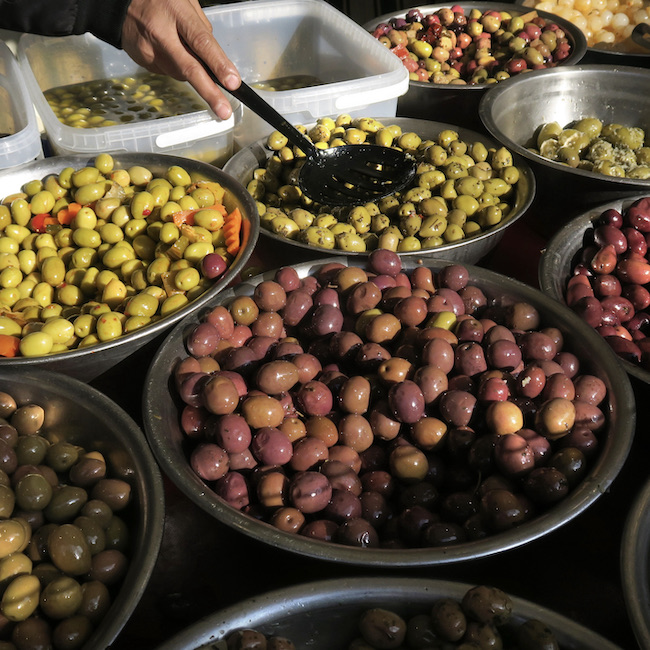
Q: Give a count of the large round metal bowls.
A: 10